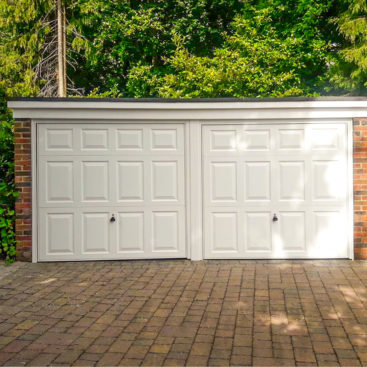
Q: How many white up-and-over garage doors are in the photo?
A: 2